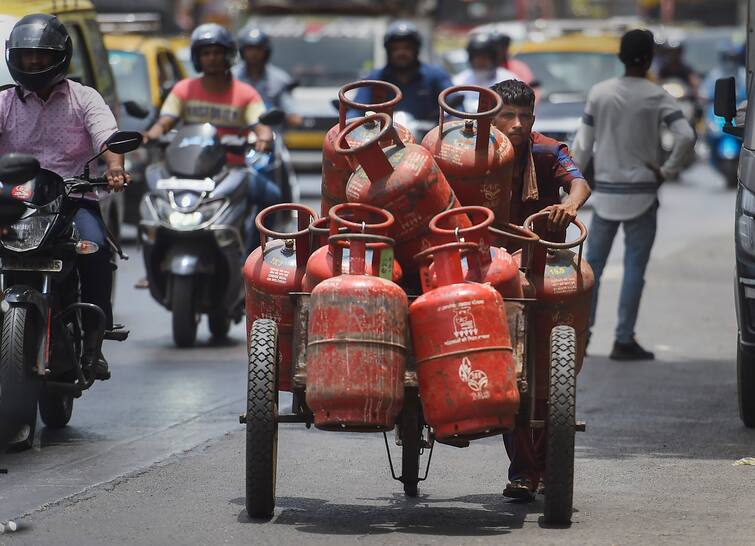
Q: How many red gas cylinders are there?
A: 11